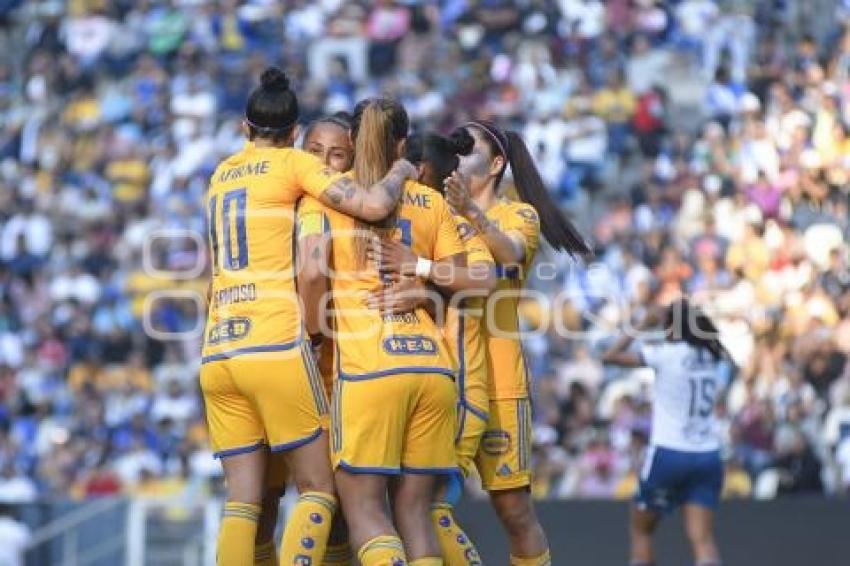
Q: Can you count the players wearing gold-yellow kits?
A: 5